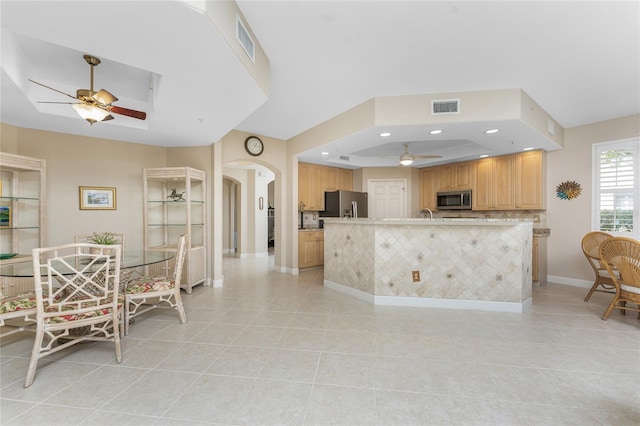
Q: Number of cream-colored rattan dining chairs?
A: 4